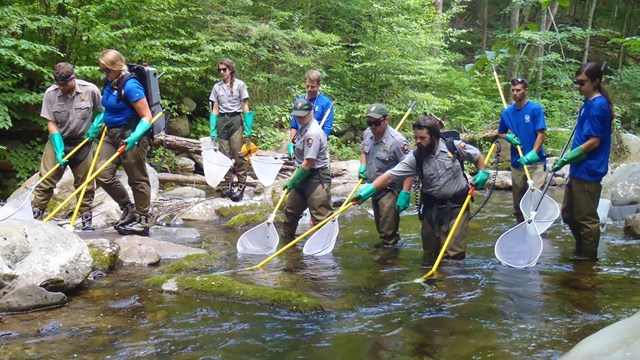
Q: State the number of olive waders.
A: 8